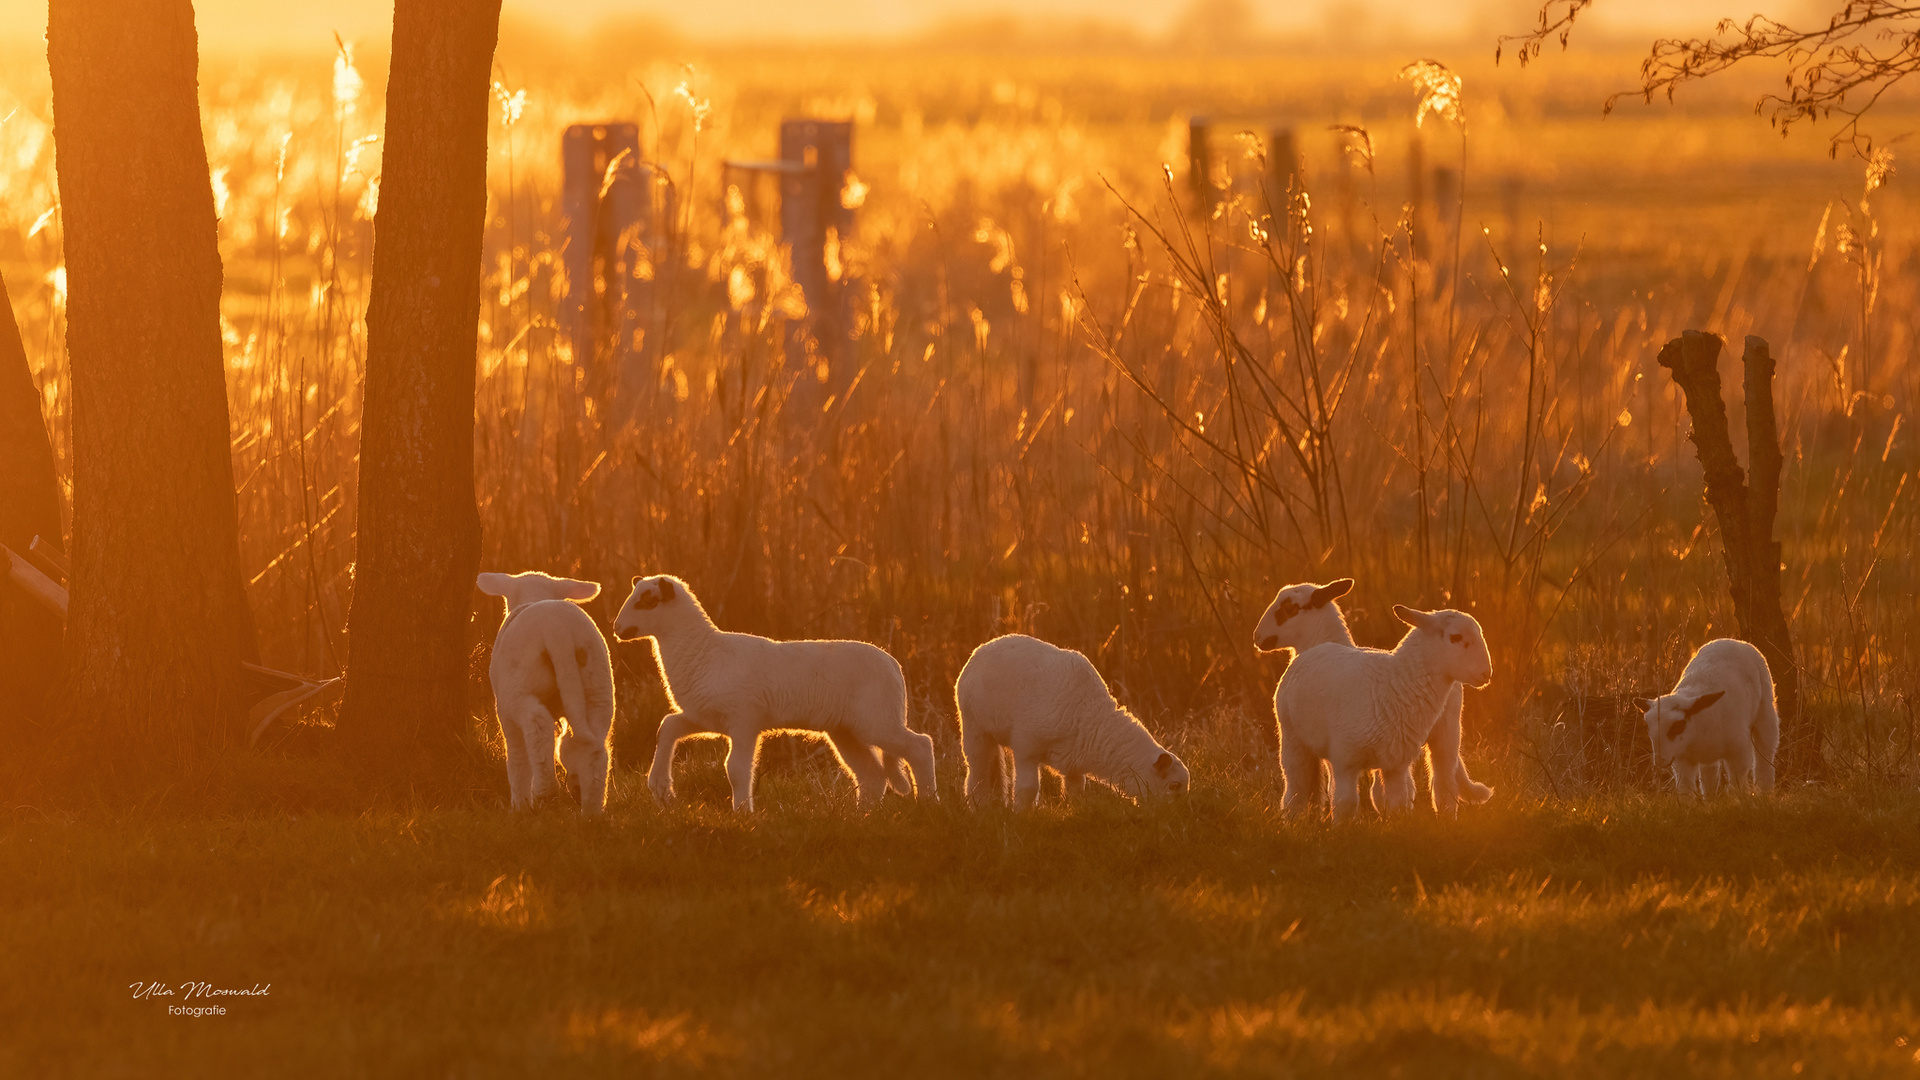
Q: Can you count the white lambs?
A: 6